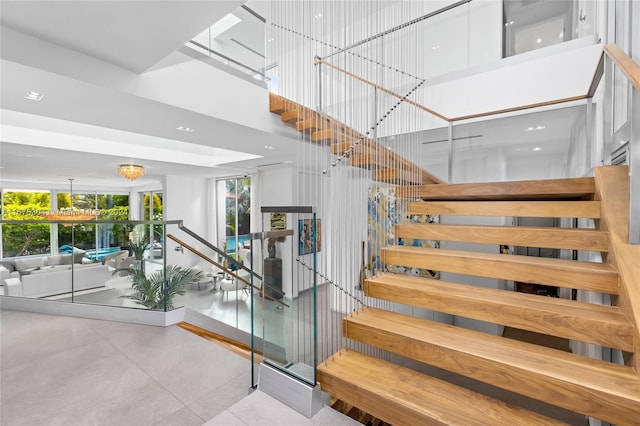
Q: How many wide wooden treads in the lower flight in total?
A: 7